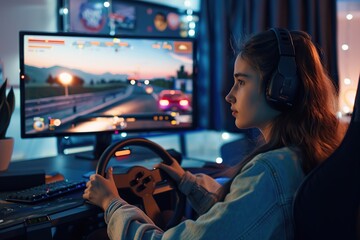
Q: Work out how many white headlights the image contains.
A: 2